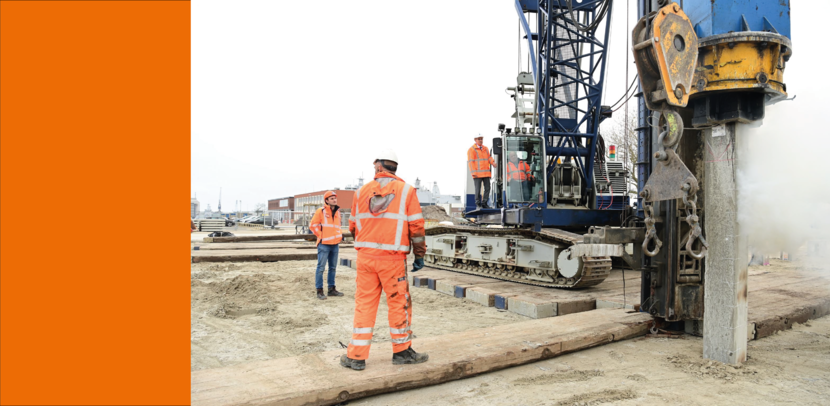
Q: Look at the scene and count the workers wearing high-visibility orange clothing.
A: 4